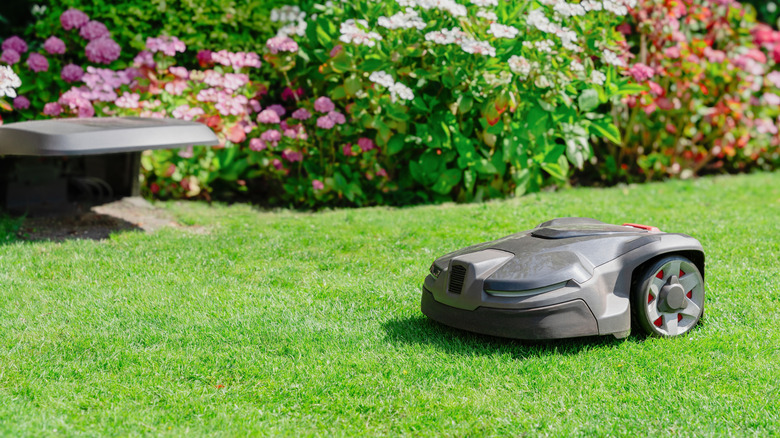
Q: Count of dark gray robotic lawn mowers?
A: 1